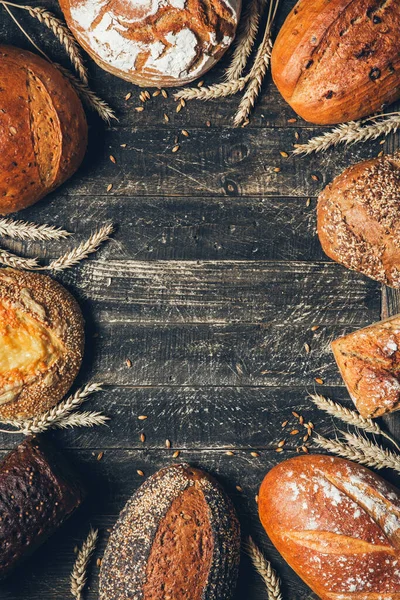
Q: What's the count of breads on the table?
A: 9